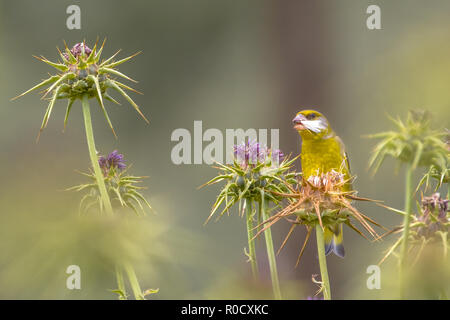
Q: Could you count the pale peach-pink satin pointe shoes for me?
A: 0